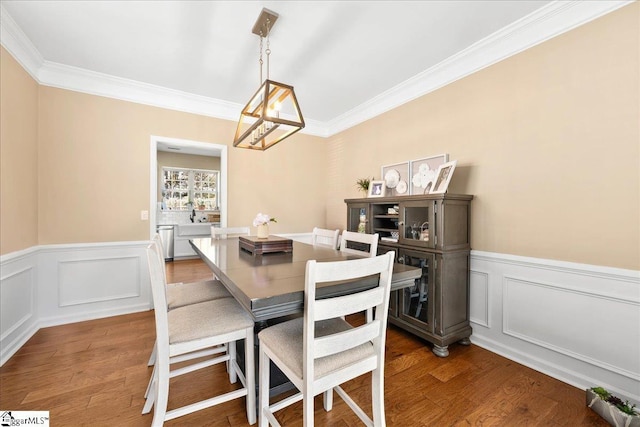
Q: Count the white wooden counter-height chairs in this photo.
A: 6